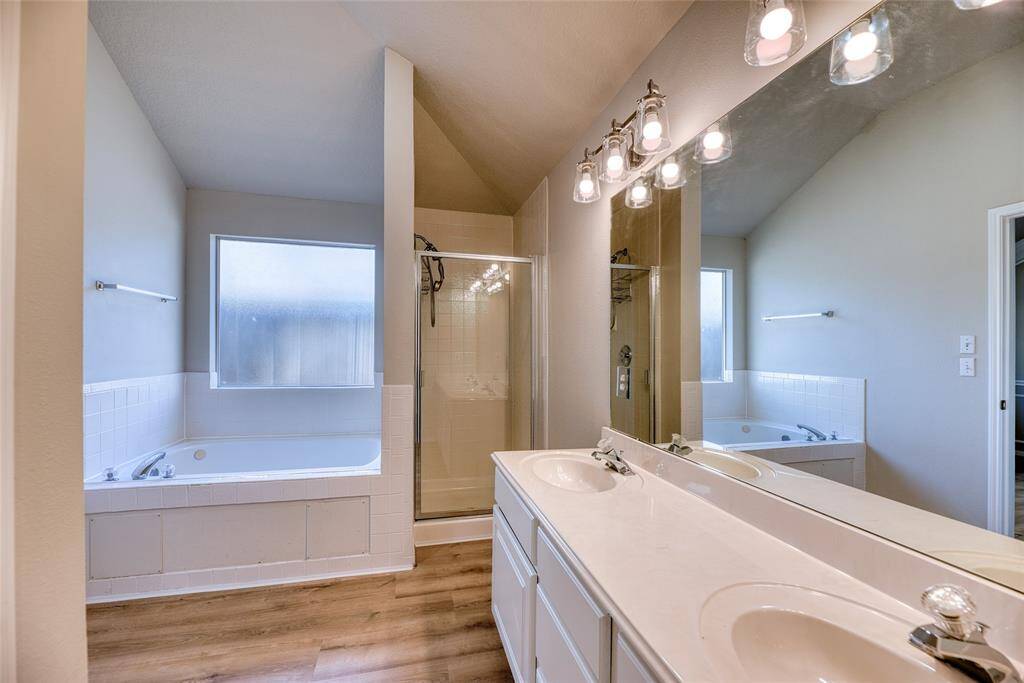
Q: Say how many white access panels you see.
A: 2